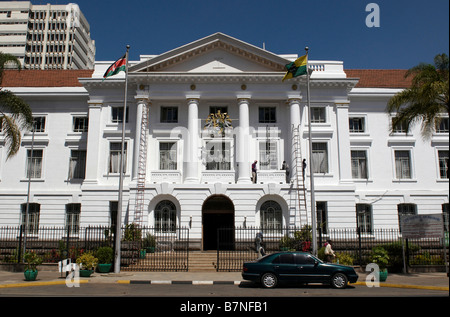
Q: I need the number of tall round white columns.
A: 4